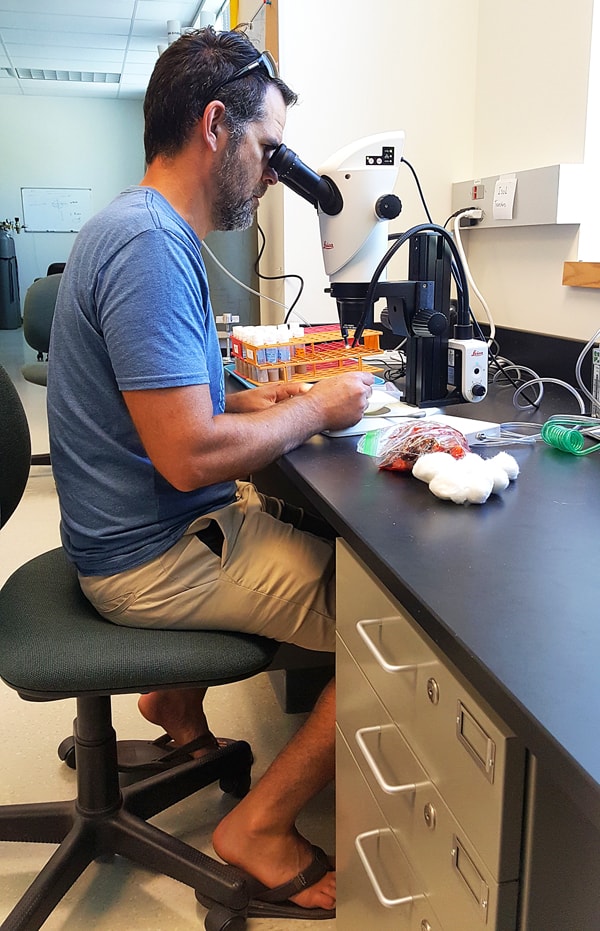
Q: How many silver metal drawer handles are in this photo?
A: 3